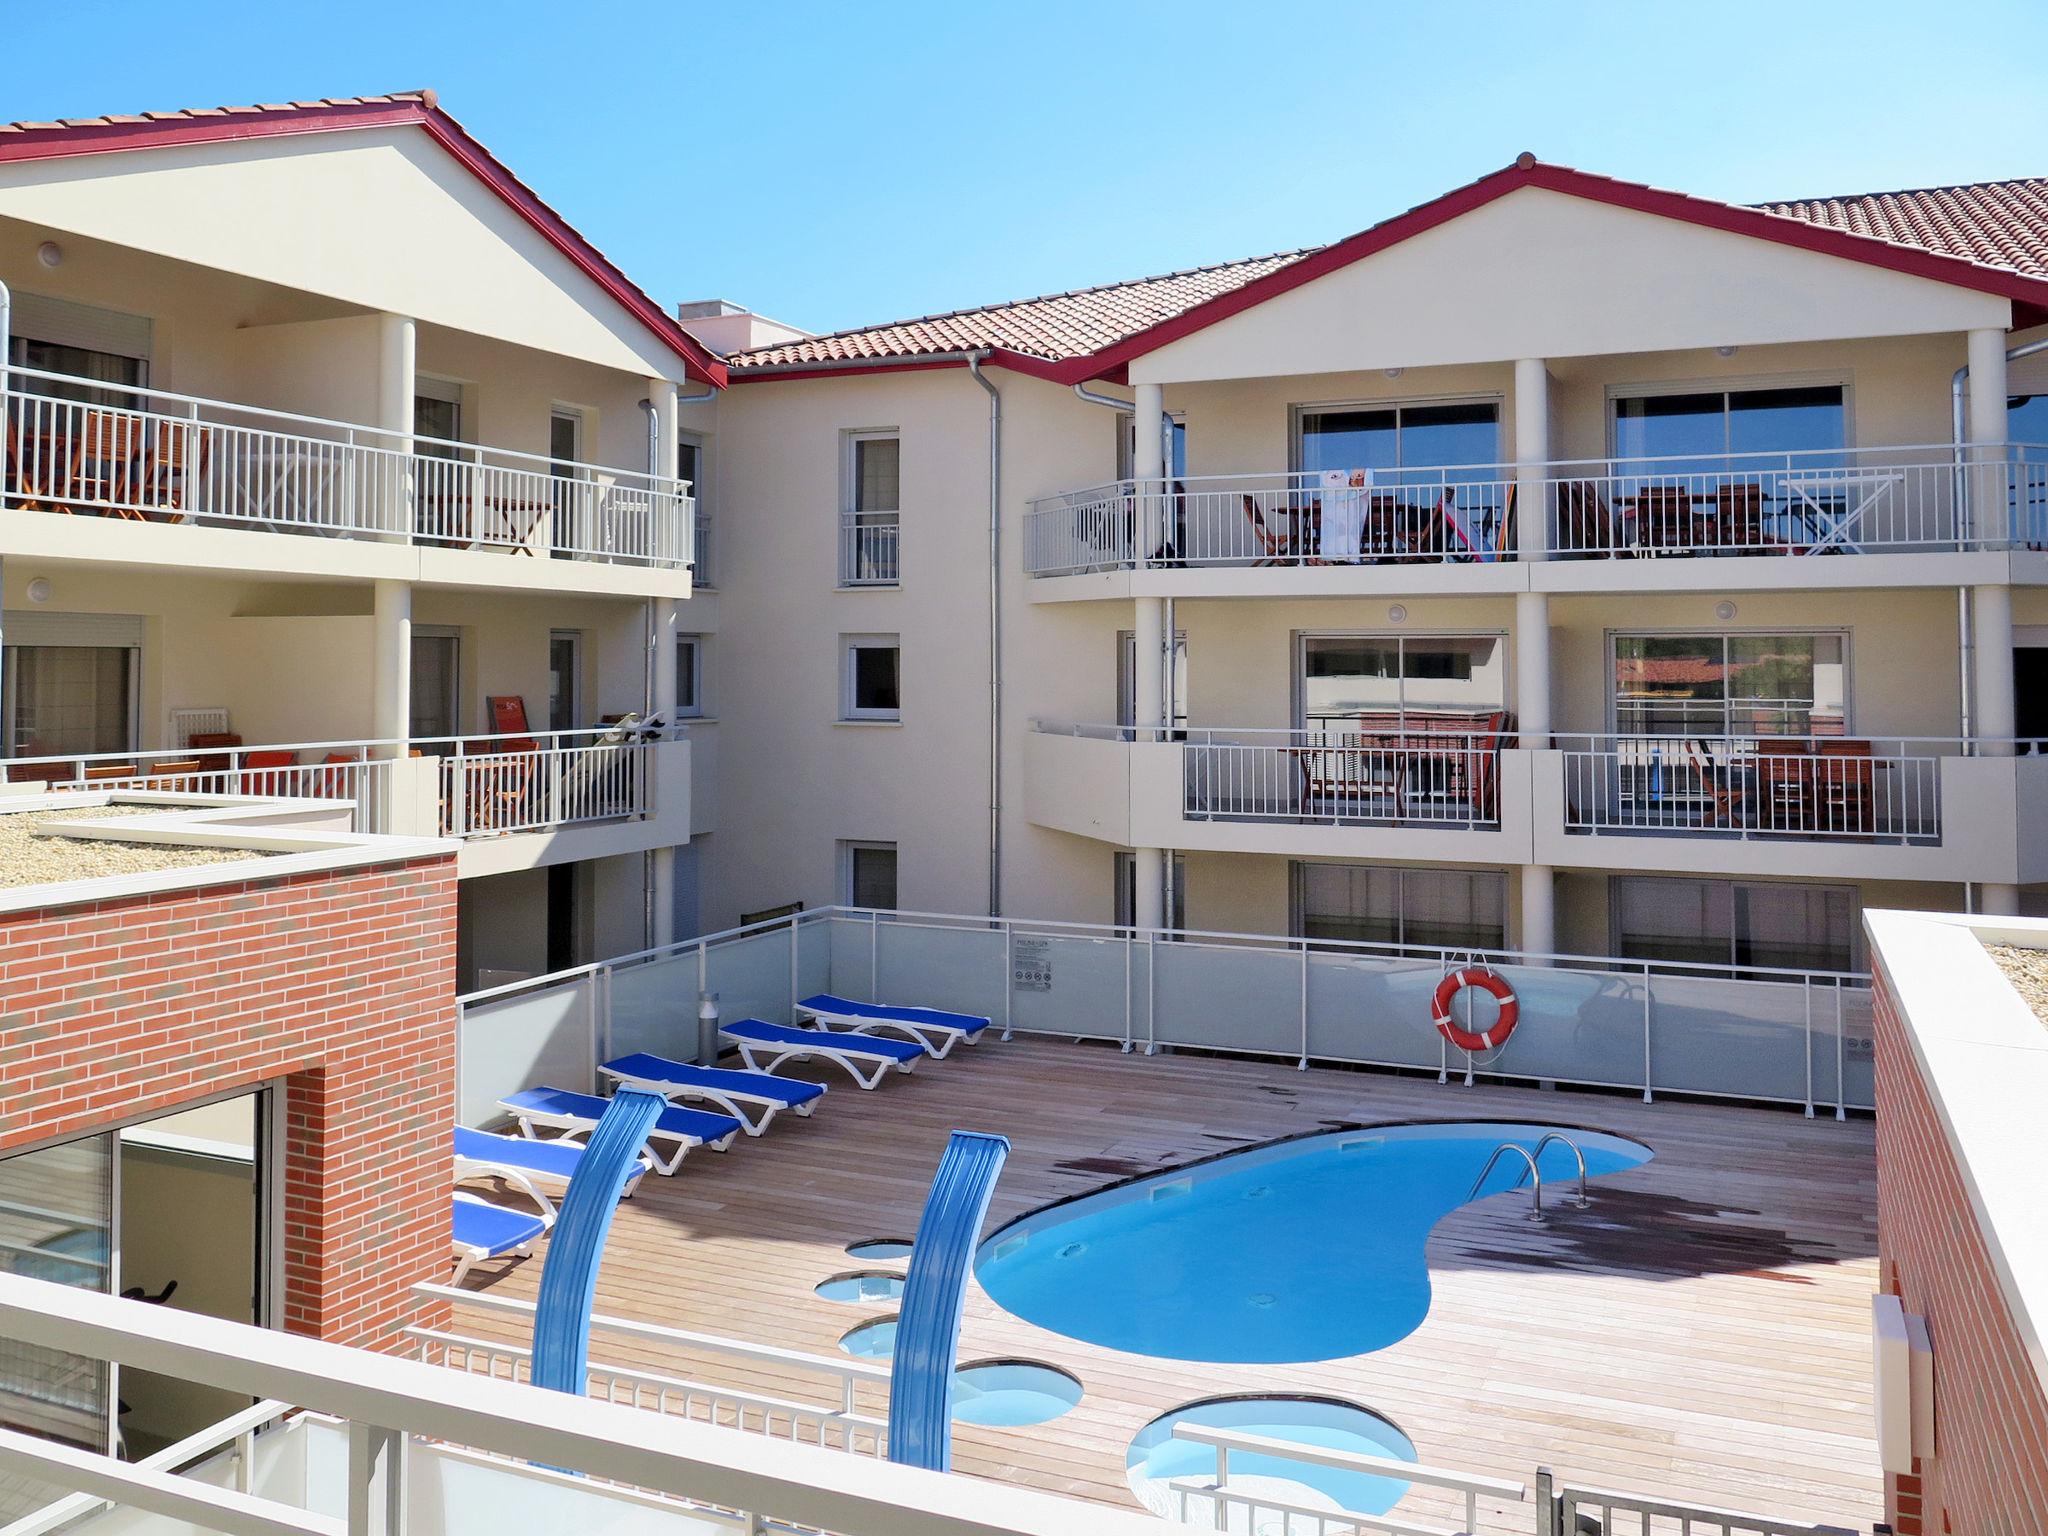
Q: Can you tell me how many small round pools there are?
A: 5